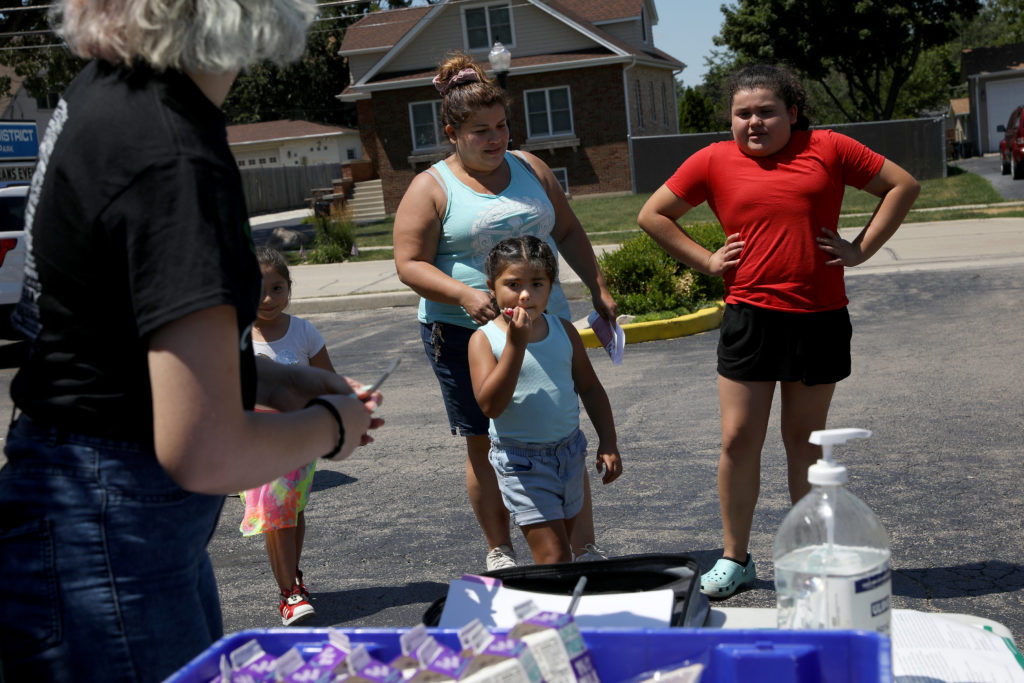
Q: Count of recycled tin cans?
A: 0